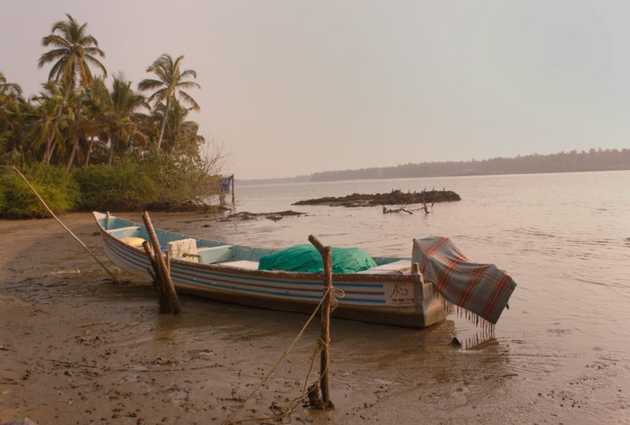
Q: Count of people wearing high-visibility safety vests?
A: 0